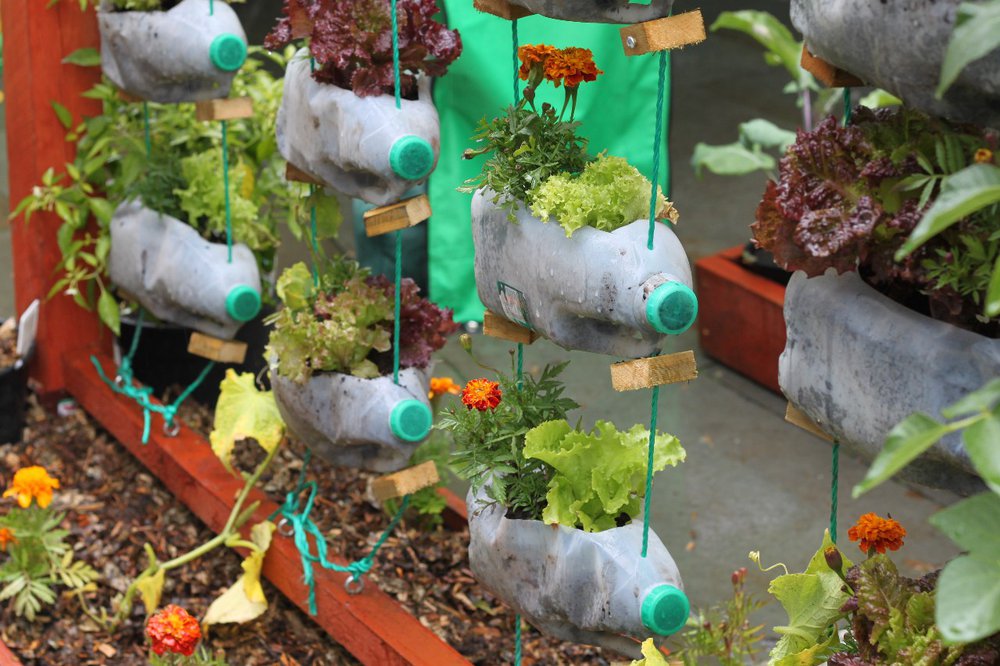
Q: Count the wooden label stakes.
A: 0